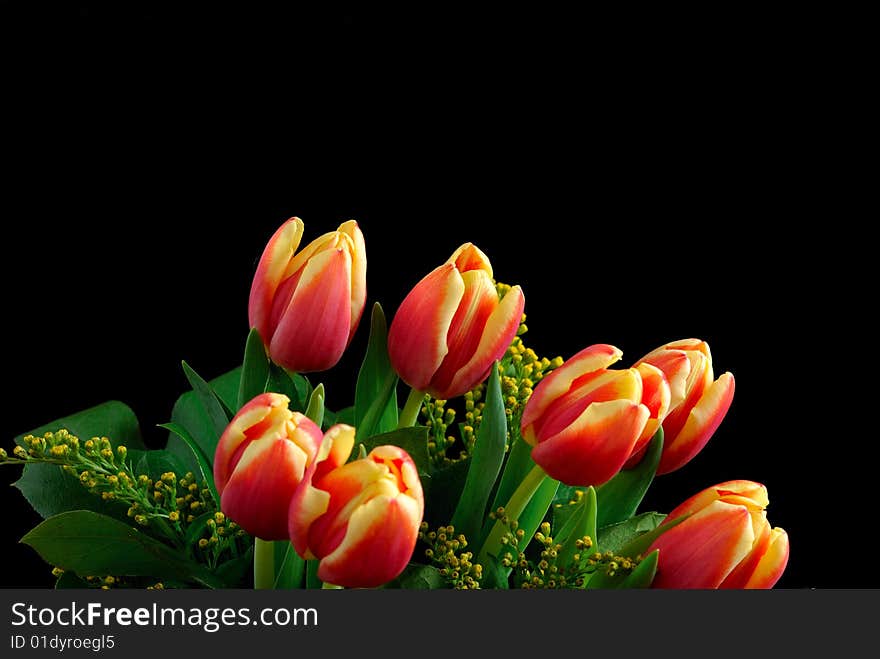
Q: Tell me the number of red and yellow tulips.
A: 7